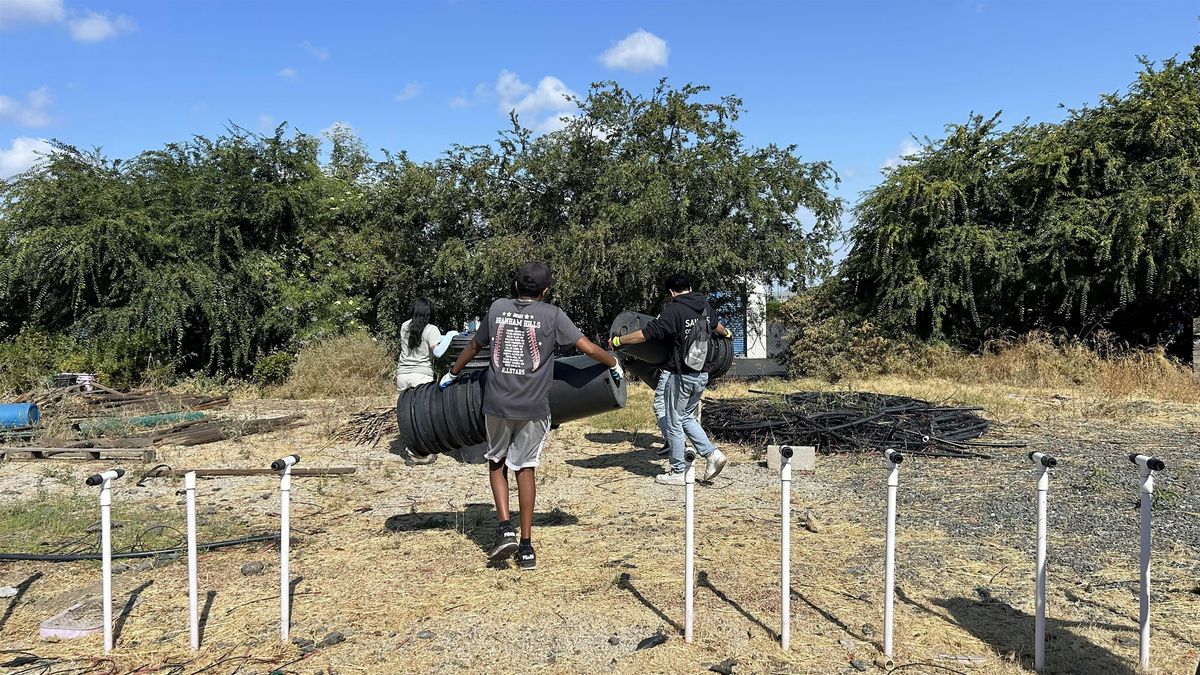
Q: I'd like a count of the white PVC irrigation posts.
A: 8